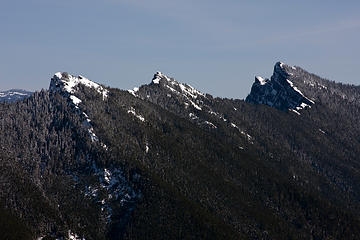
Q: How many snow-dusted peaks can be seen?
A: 3